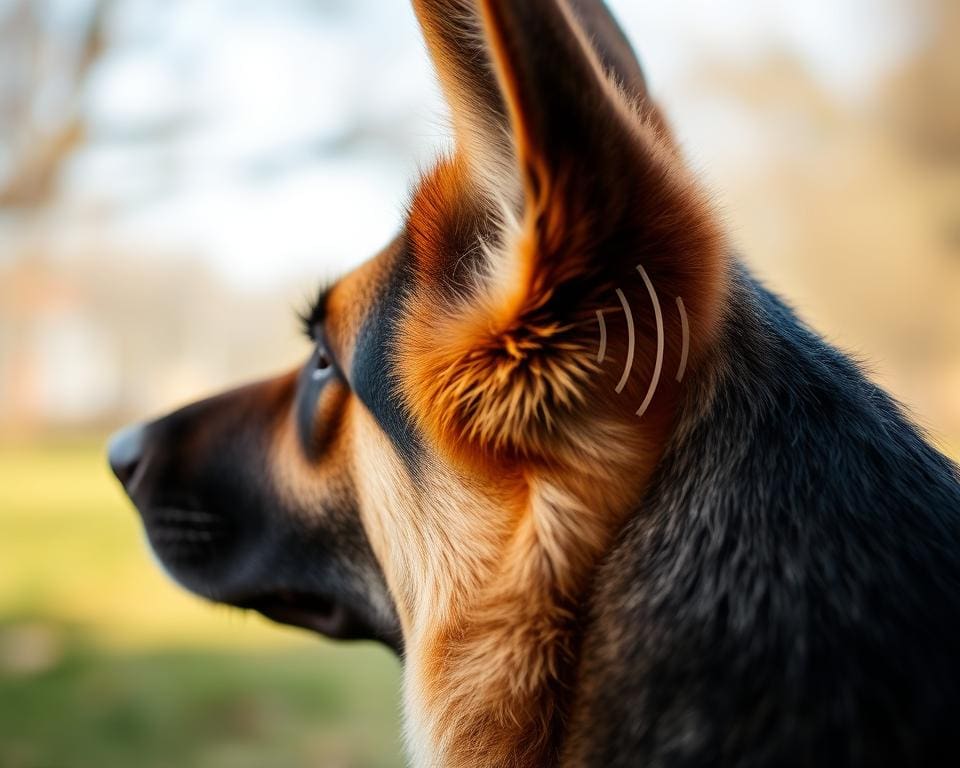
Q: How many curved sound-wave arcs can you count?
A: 4